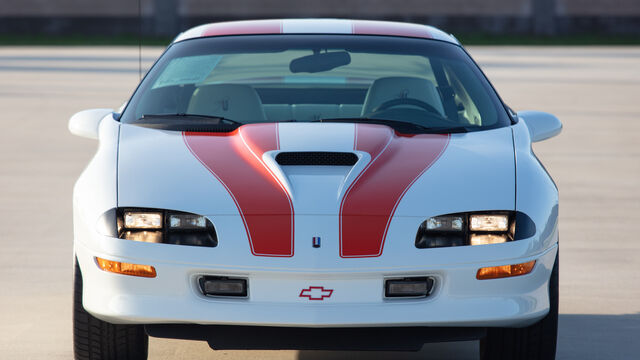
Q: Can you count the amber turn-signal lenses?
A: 2